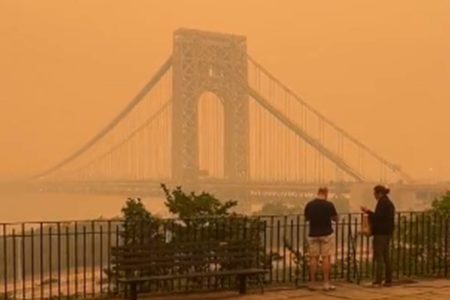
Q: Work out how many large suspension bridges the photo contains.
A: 1